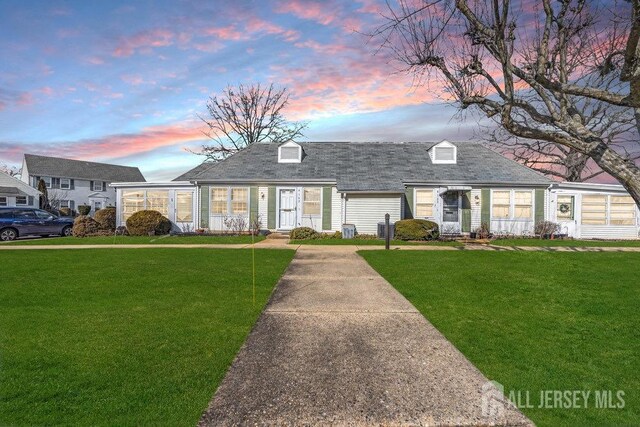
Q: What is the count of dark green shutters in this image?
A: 8